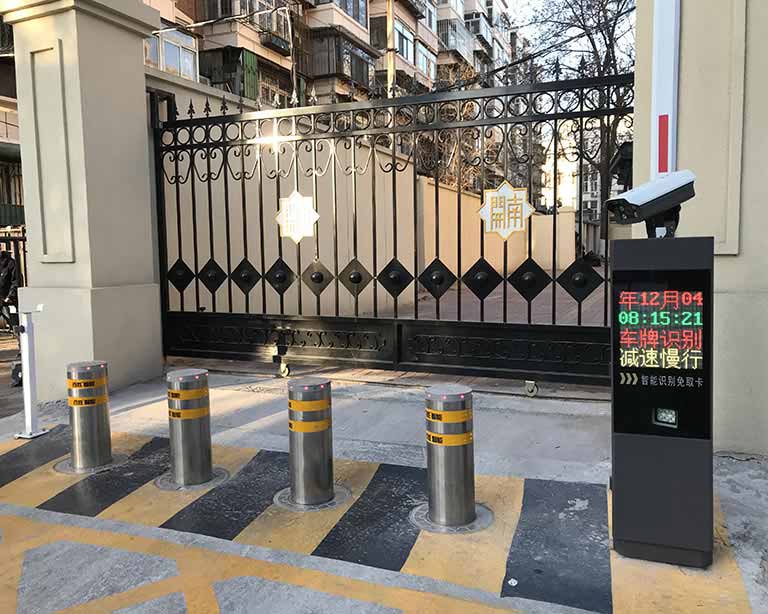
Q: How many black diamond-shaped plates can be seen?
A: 11